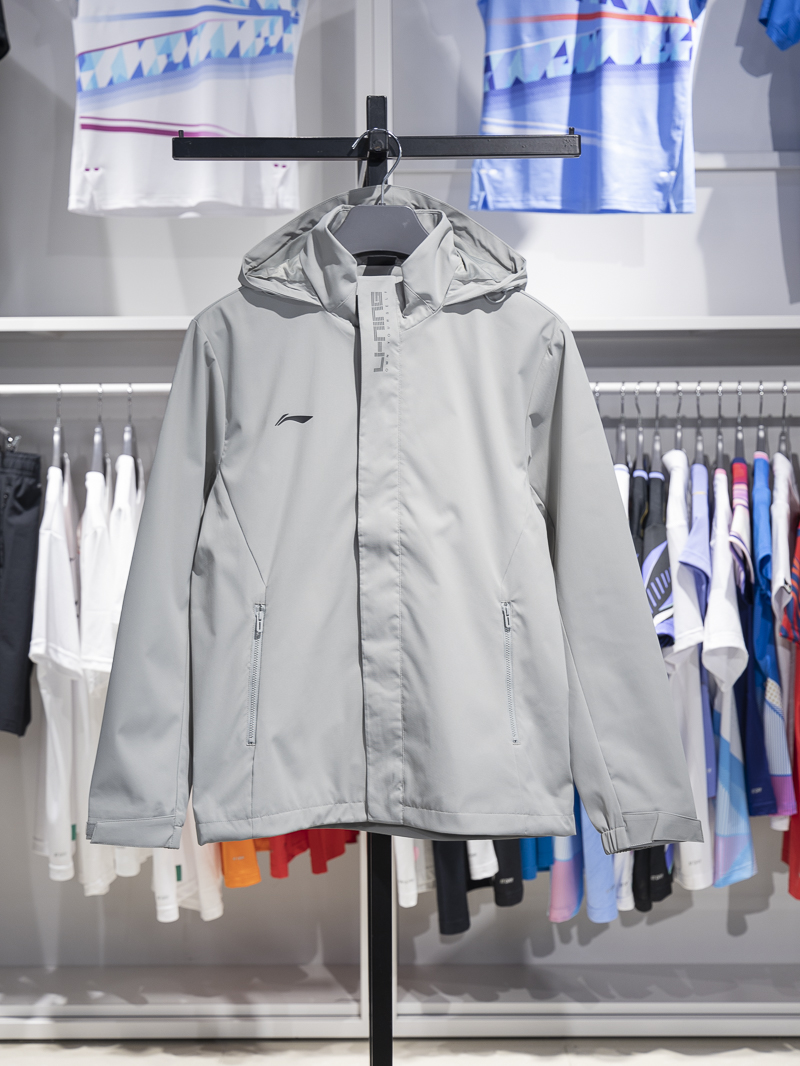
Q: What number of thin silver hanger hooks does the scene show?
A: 14